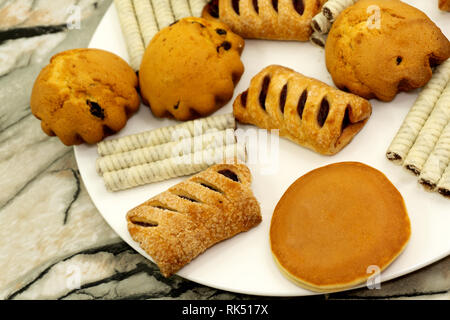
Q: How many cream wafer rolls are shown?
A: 15